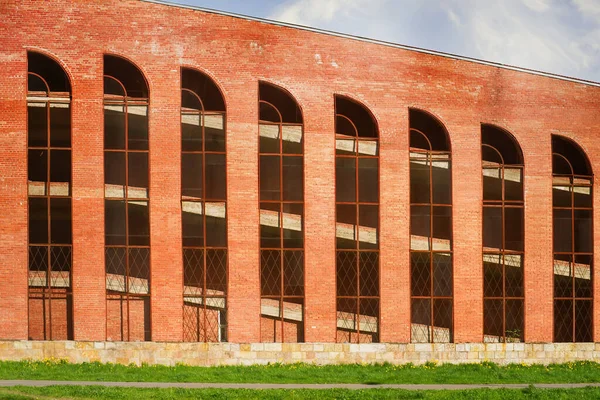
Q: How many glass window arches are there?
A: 8